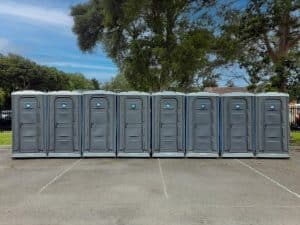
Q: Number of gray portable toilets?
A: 8